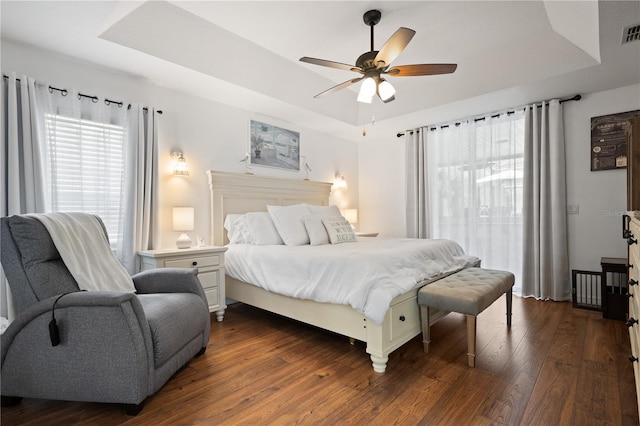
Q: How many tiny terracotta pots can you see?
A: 0